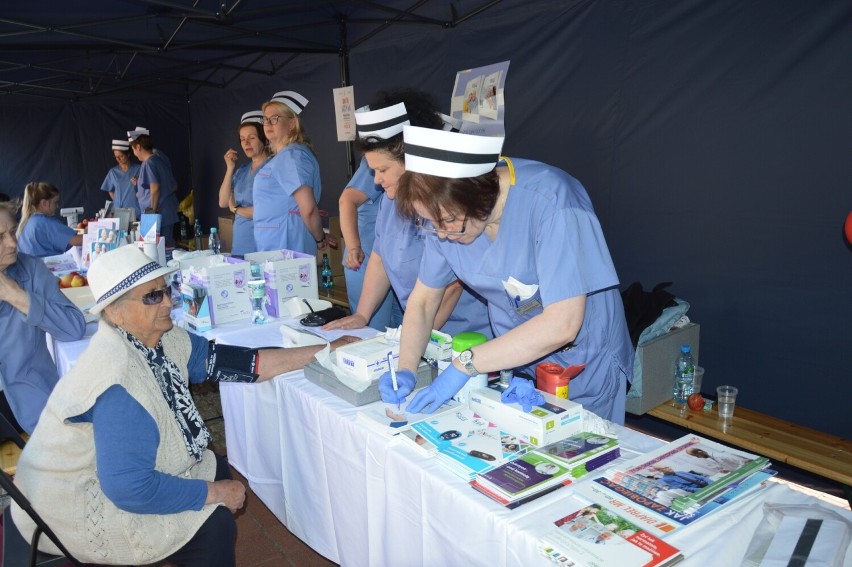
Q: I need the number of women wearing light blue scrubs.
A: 8